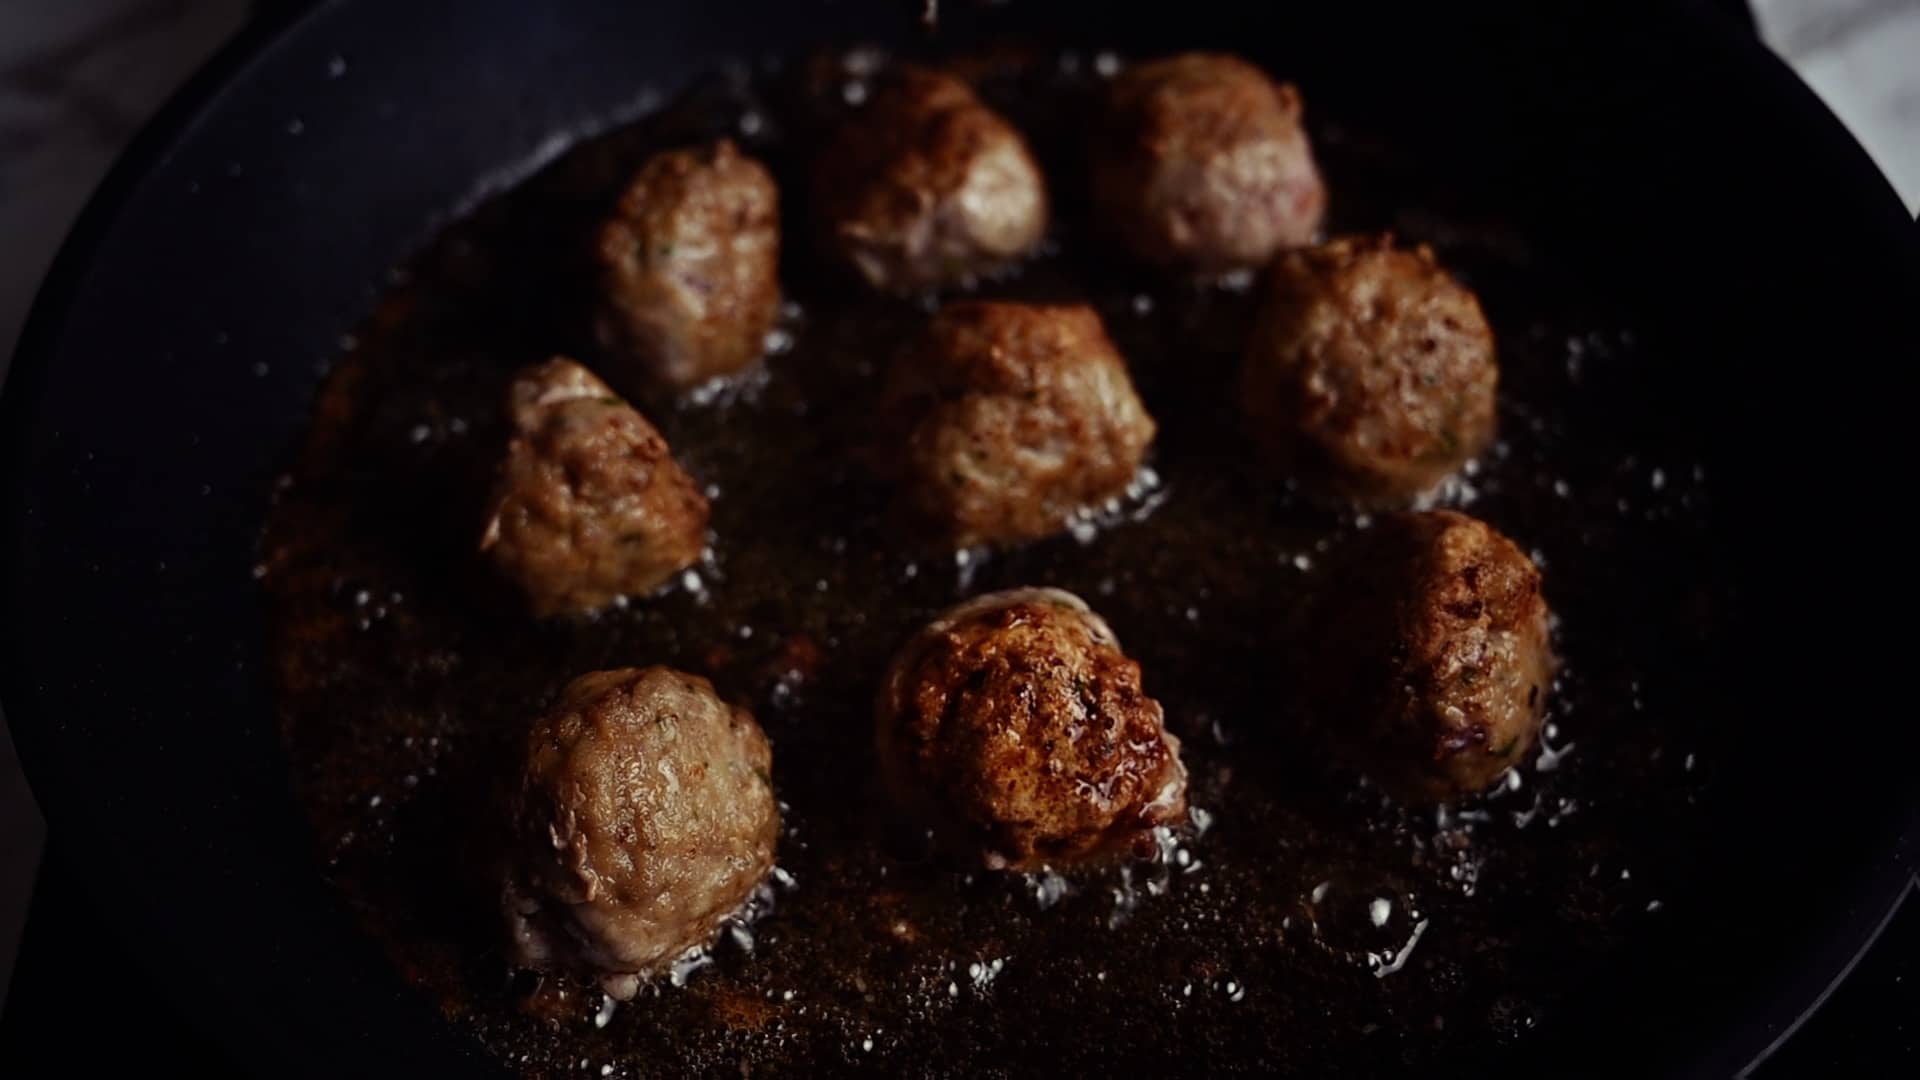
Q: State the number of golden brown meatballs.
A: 9